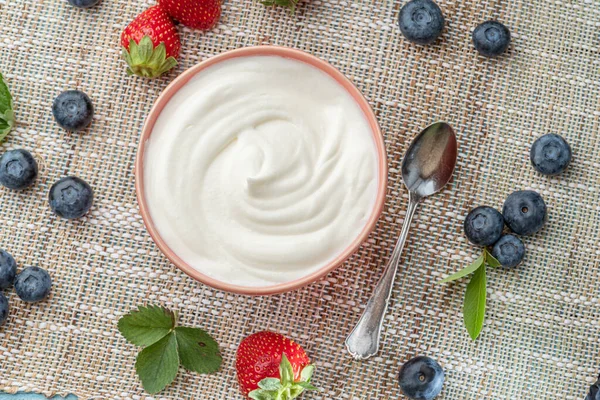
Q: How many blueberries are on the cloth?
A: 15